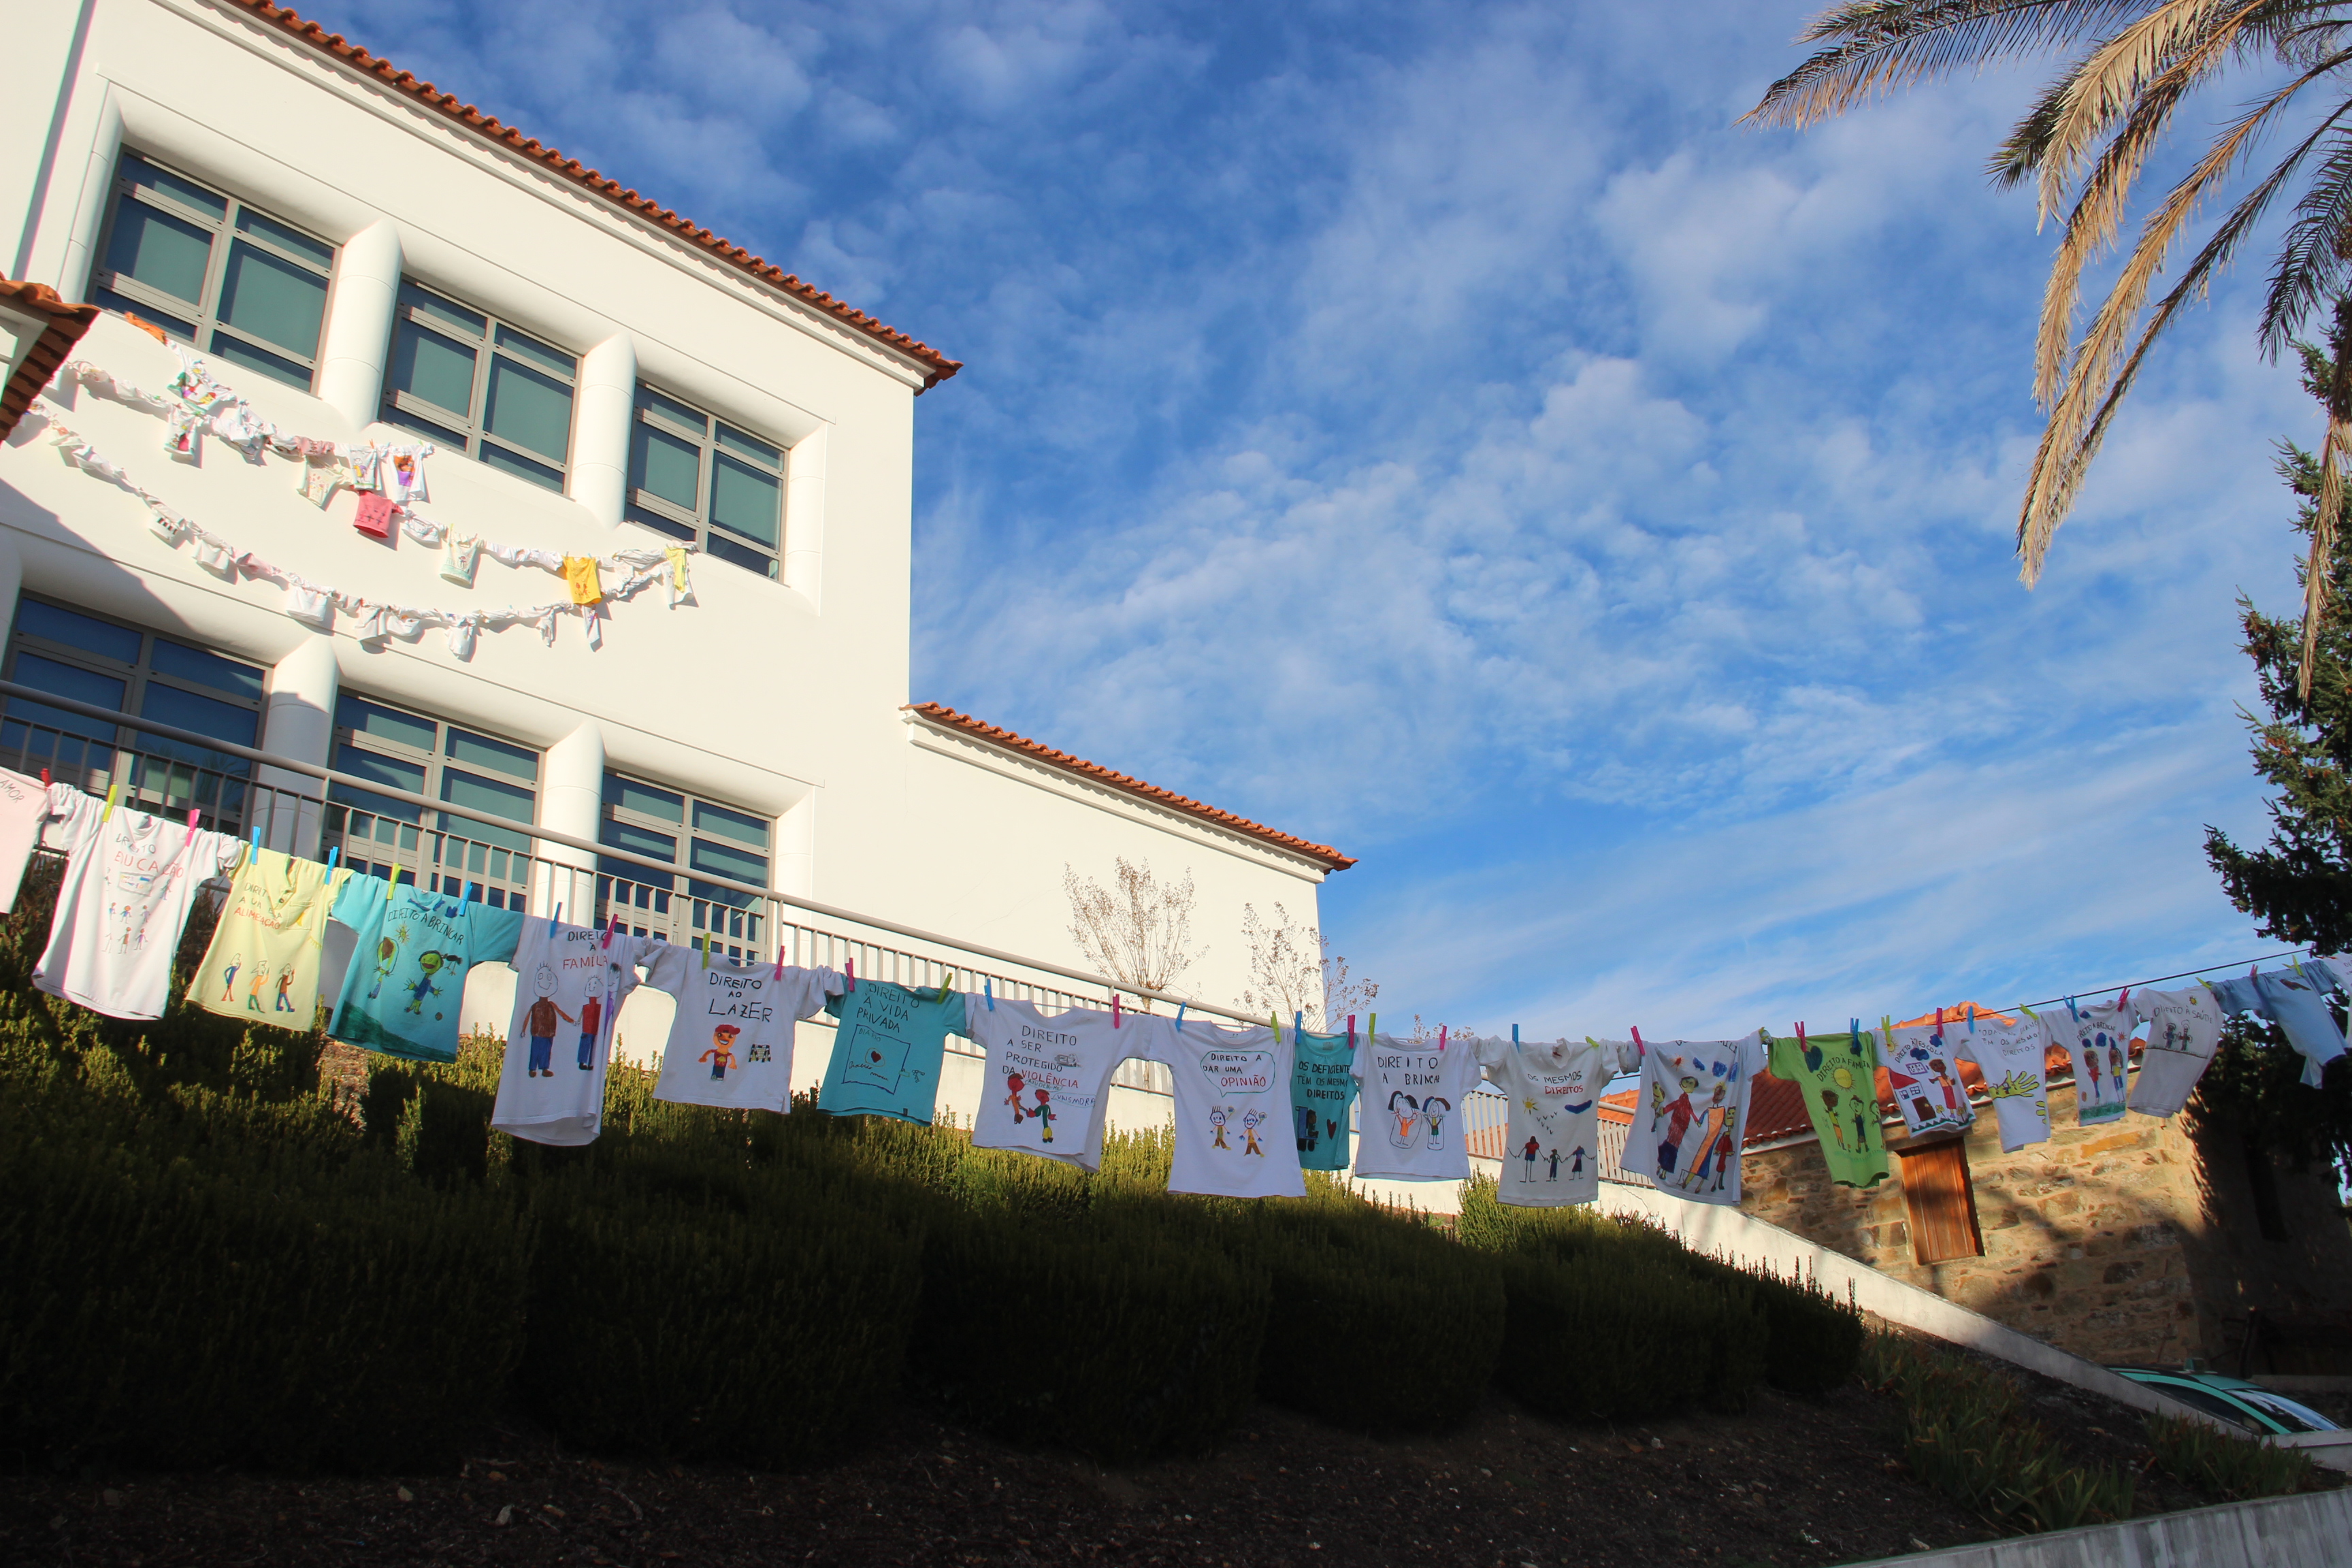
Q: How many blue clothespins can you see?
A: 11